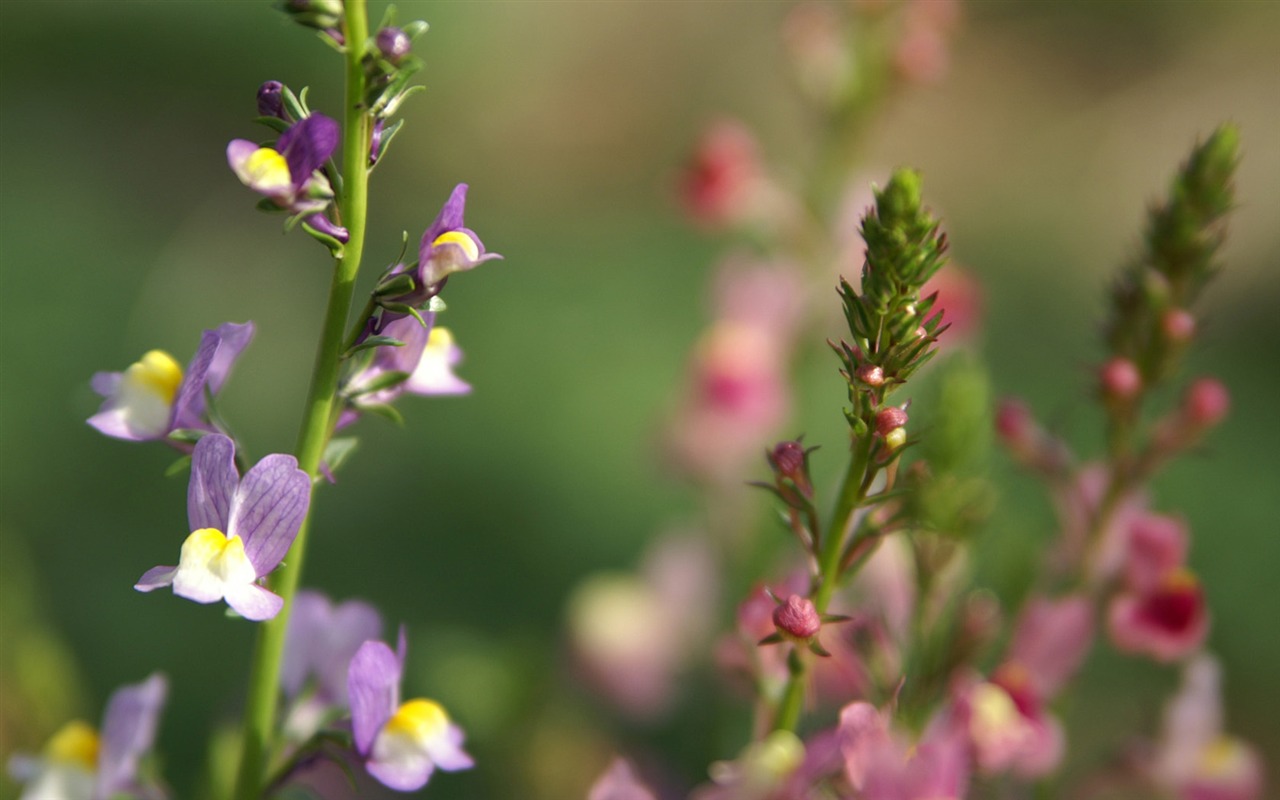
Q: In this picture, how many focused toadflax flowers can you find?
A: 6